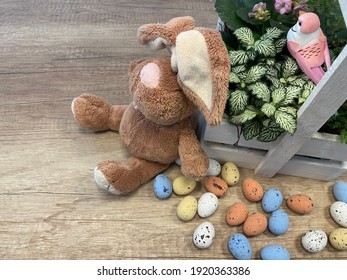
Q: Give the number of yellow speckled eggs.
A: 4